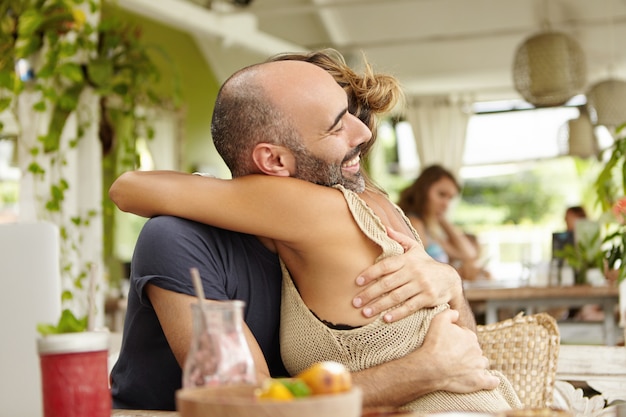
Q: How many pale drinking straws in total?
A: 2